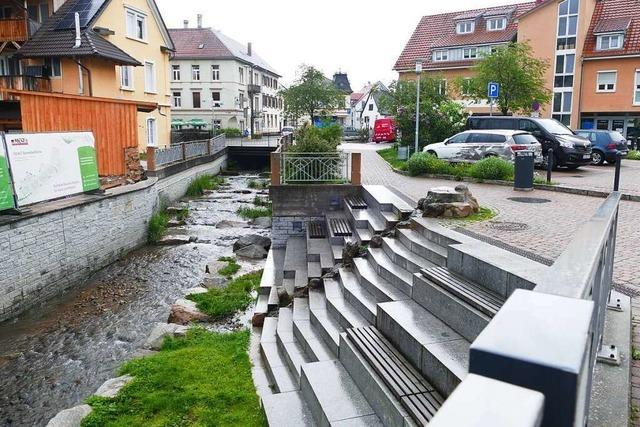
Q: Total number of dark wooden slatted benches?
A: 5